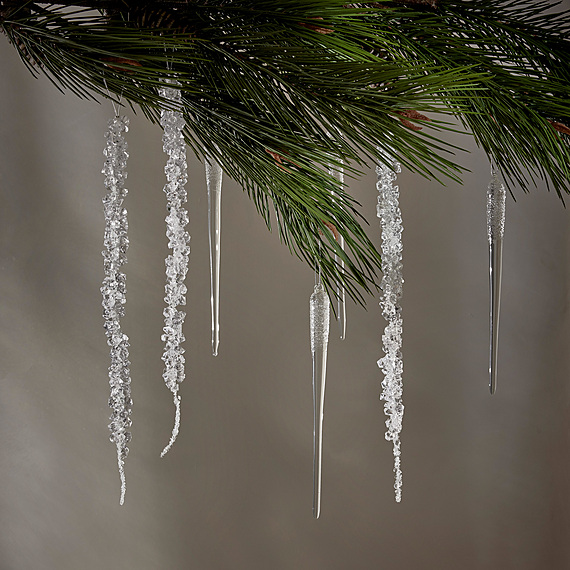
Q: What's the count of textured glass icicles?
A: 3